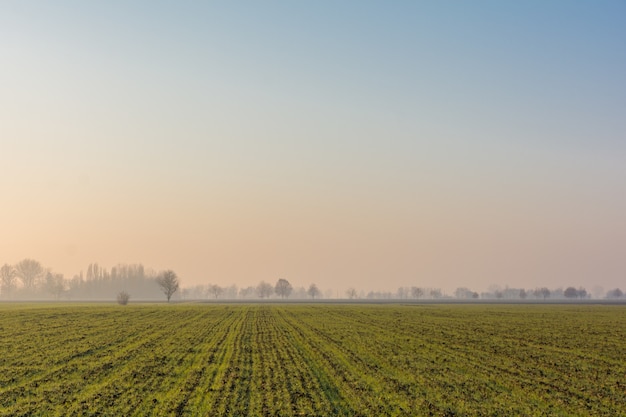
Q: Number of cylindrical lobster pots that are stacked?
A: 0